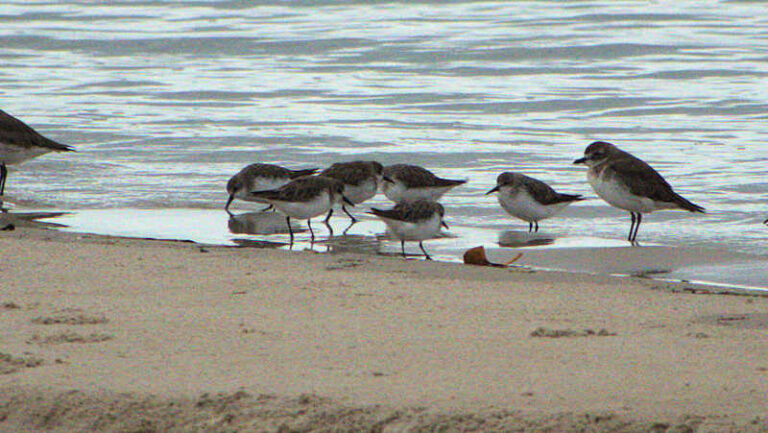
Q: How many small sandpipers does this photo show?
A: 6